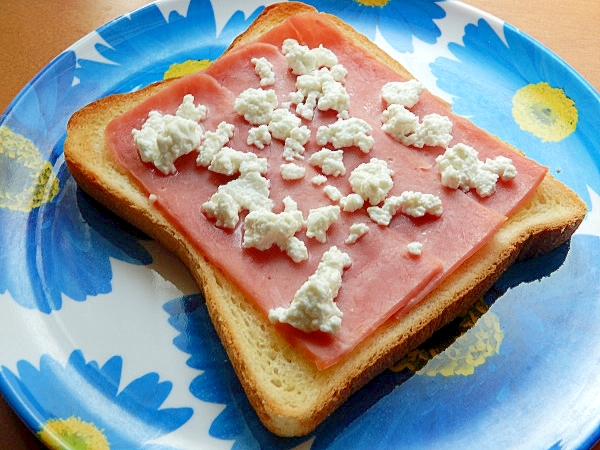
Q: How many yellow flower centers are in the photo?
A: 6